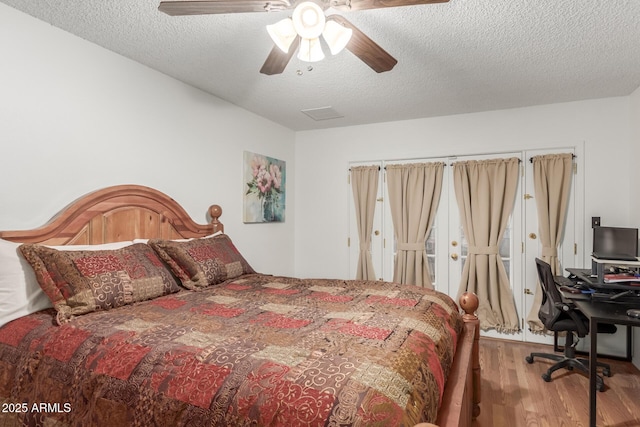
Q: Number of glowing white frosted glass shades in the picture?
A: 4